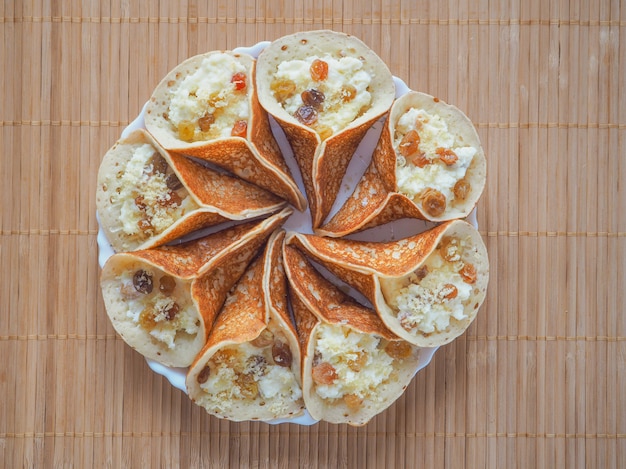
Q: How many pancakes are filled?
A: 8